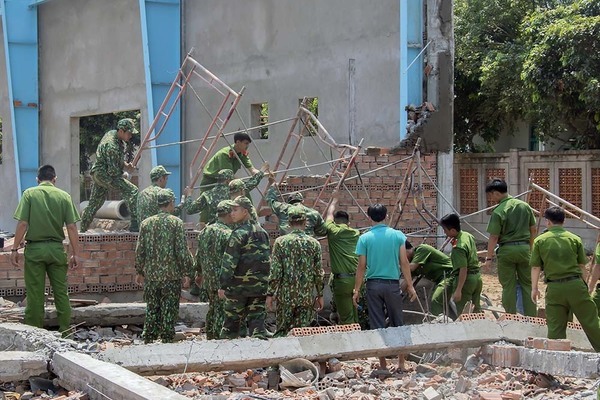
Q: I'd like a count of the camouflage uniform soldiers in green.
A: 9